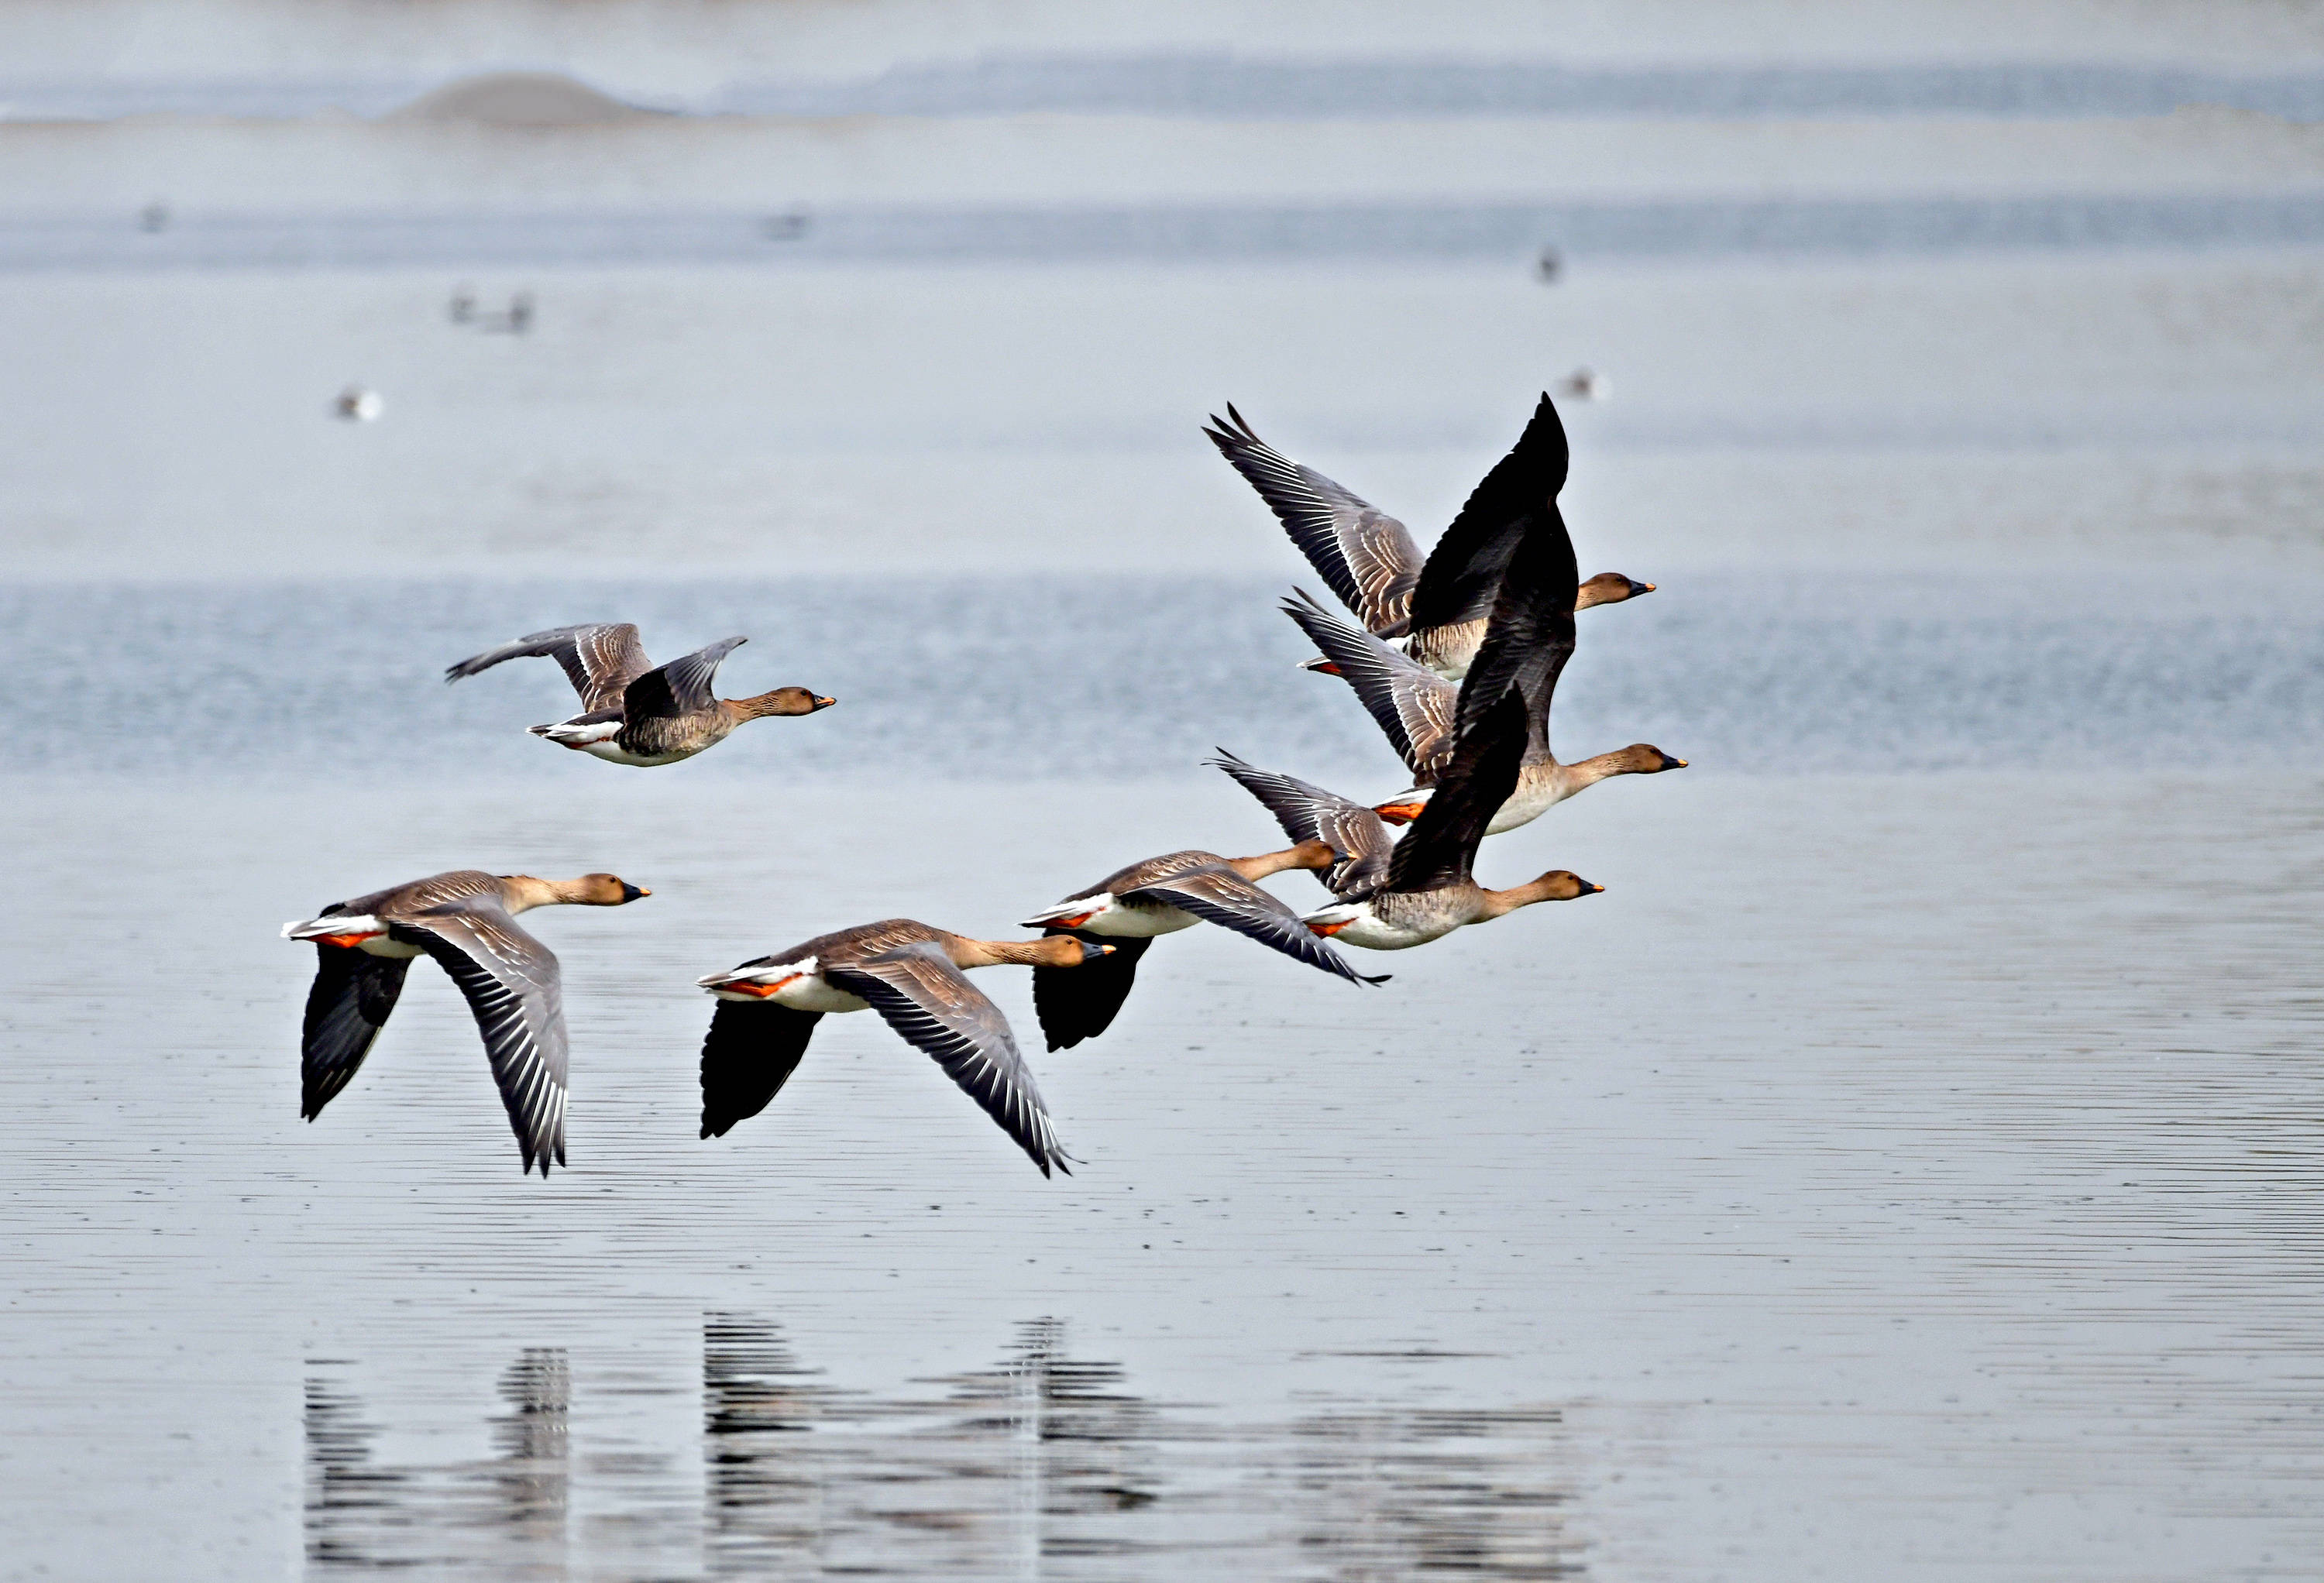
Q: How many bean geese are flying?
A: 7